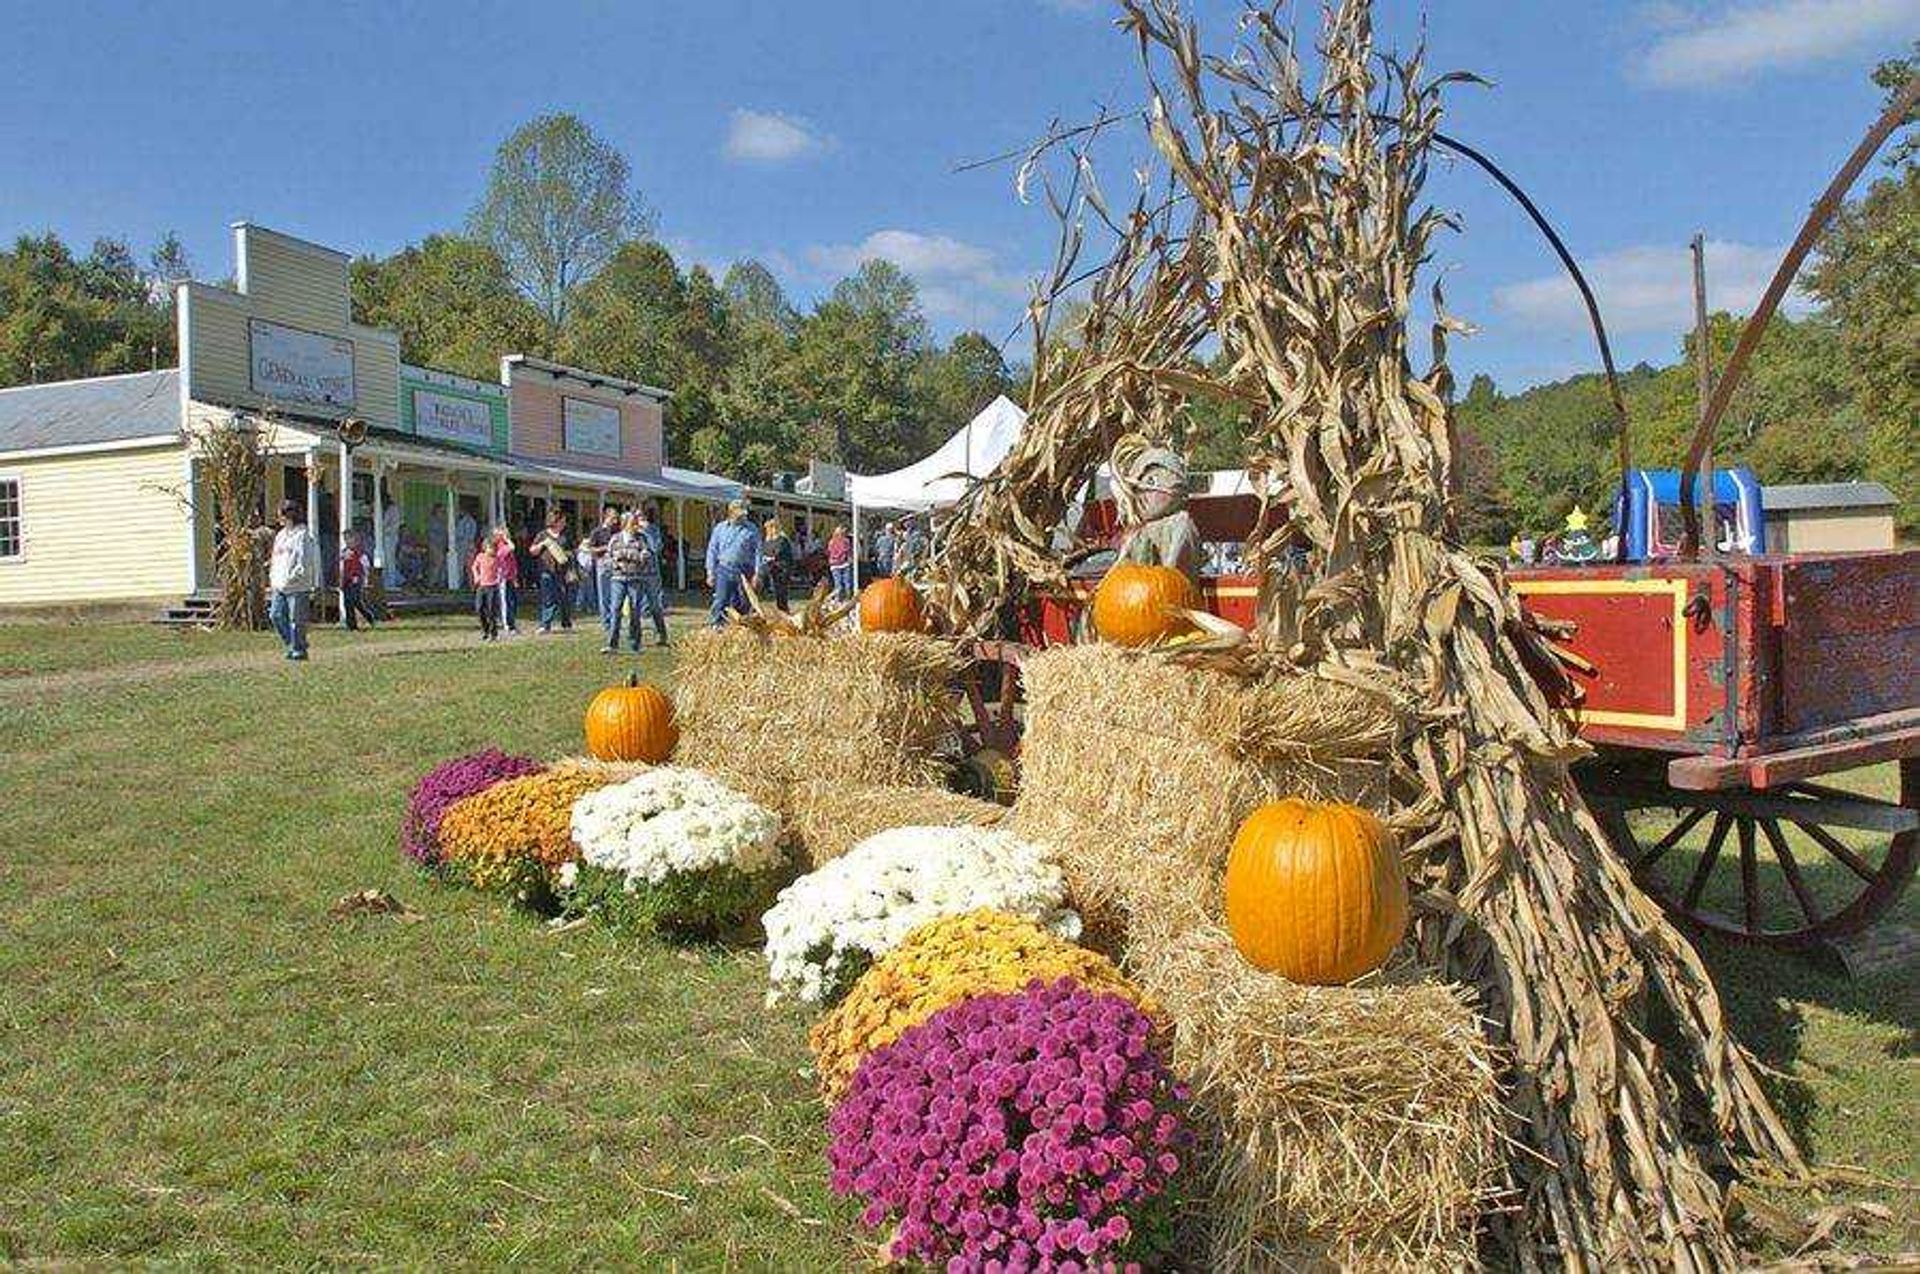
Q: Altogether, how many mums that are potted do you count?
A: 6